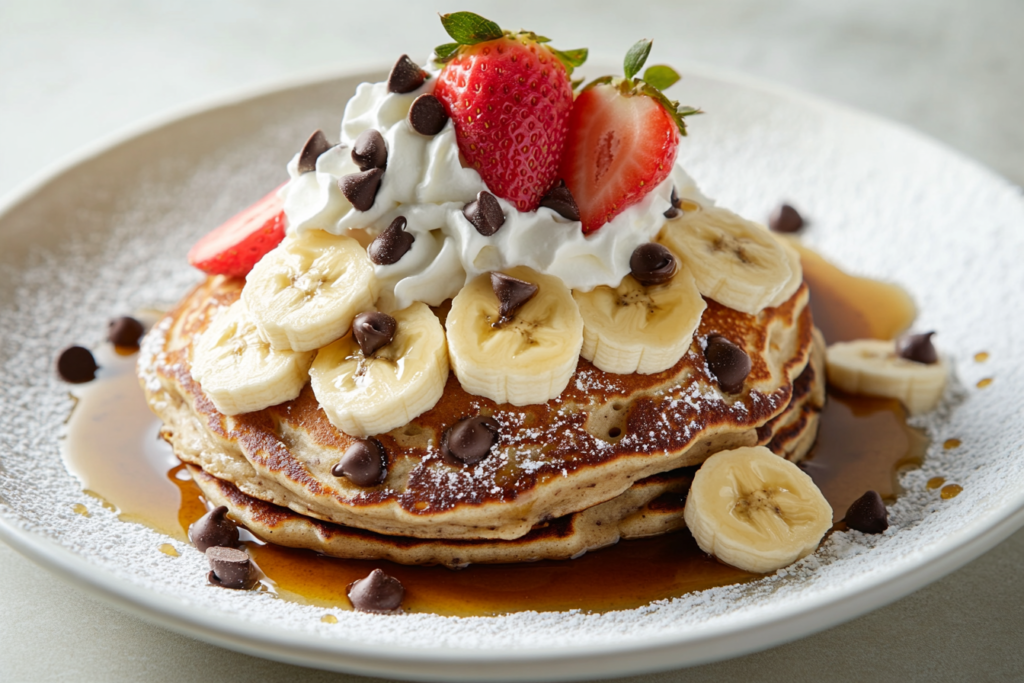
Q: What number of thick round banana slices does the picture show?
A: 8